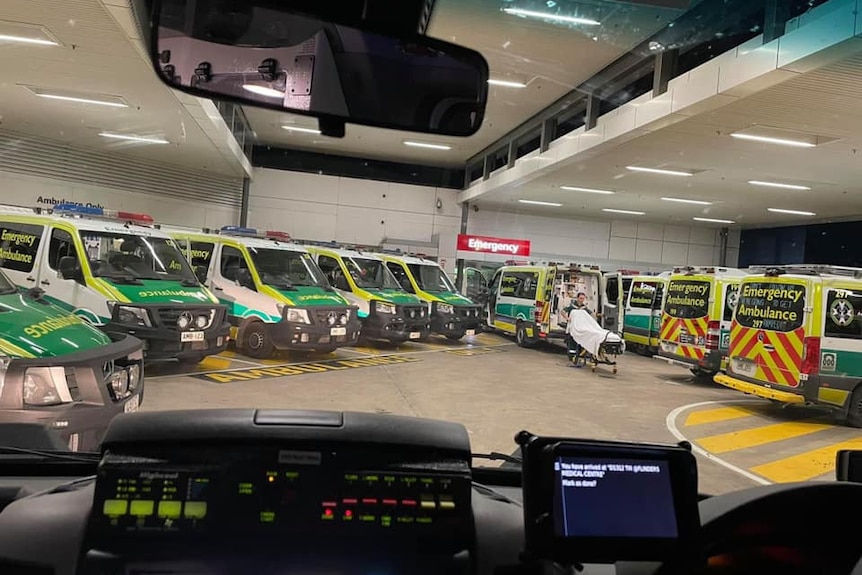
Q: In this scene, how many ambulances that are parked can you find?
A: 9